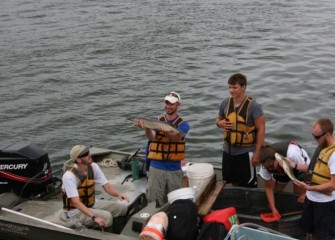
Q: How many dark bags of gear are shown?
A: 2